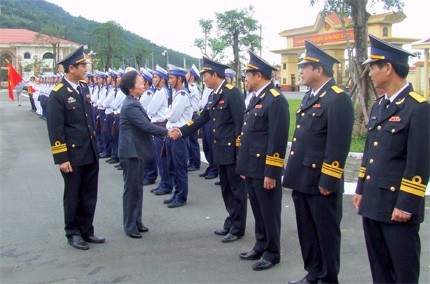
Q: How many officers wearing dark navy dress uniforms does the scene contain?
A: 5